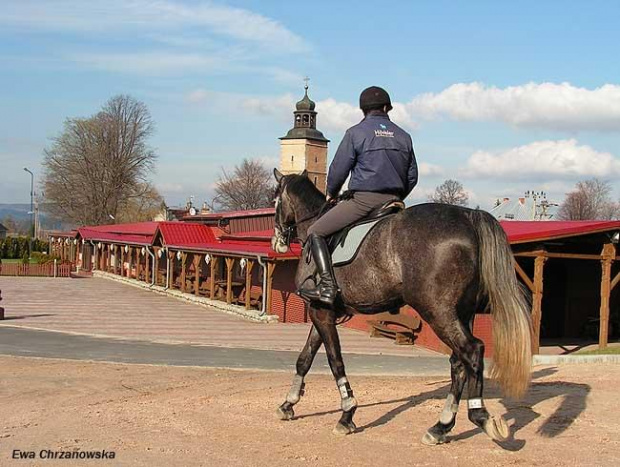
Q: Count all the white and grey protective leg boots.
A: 4